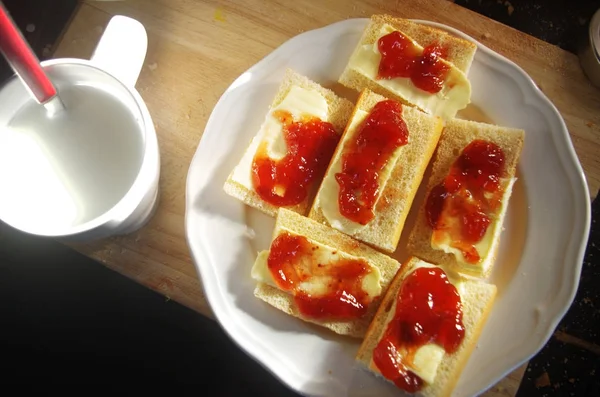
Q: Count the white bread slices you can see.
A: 6